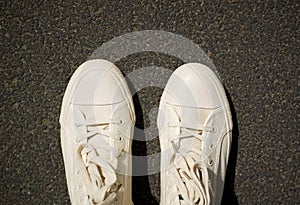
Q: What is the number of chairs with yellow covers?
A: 0